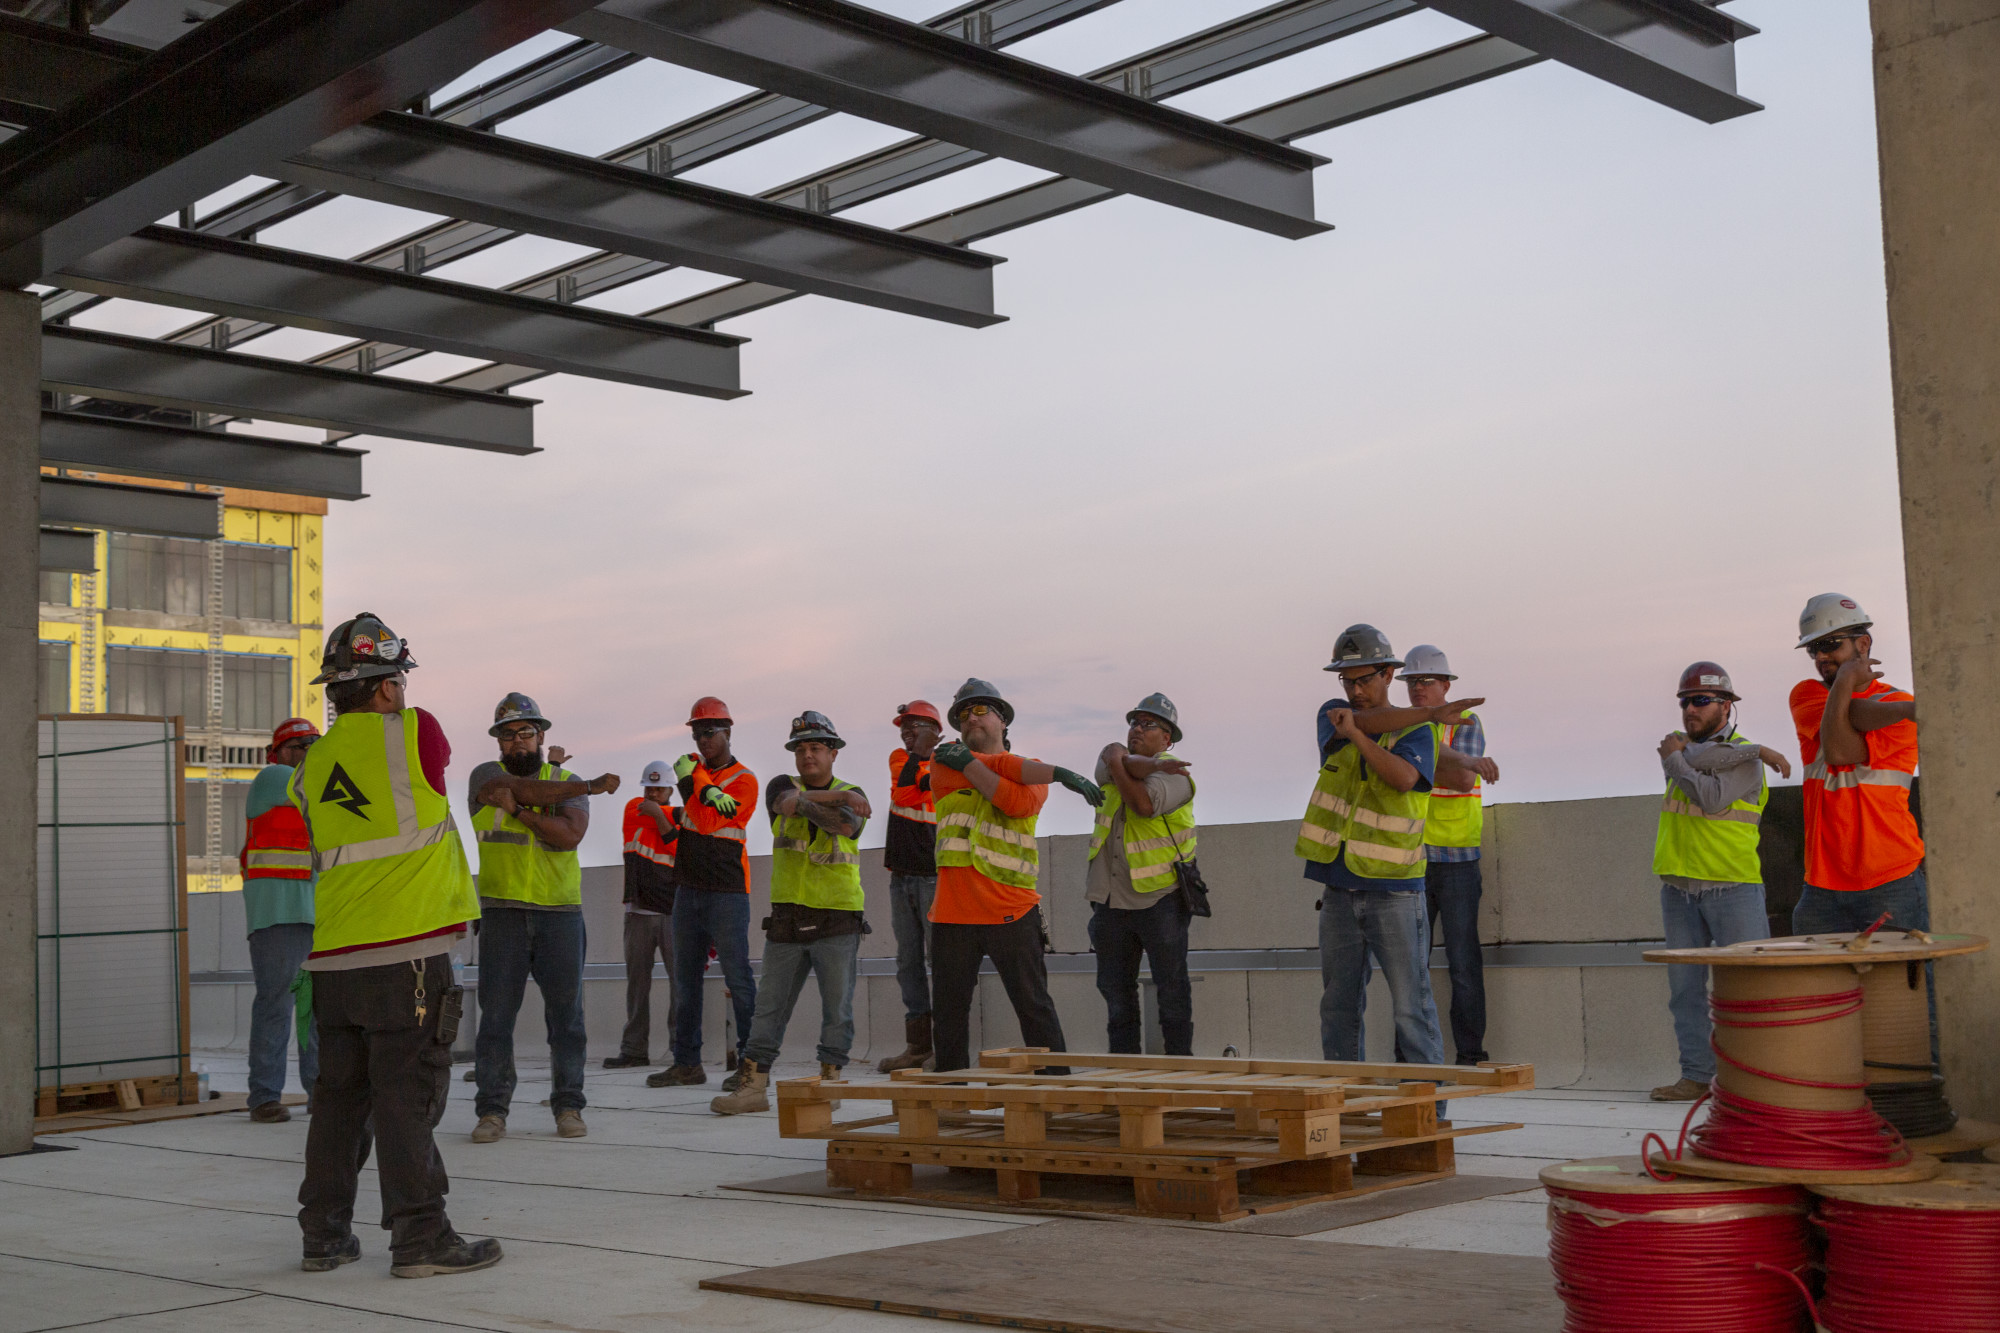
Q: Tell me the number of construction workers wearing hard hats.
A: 13